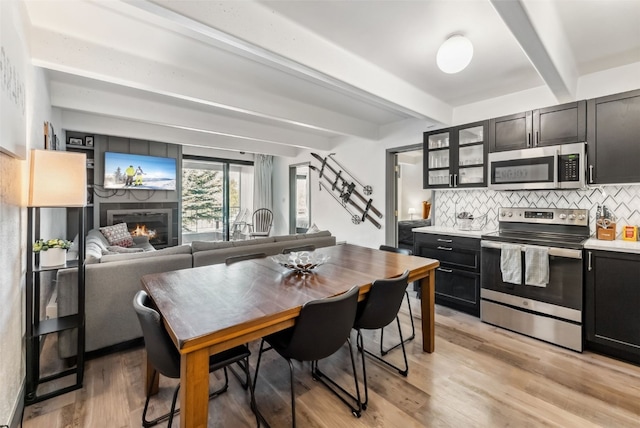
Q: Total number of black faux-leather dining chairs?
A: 6